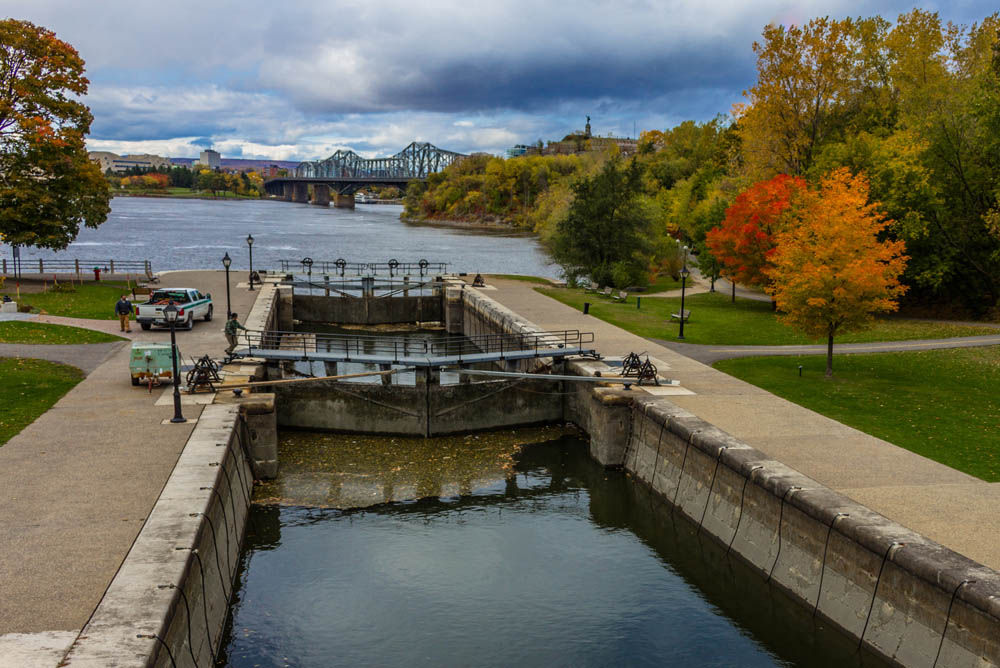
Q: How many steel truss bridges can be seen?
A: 1